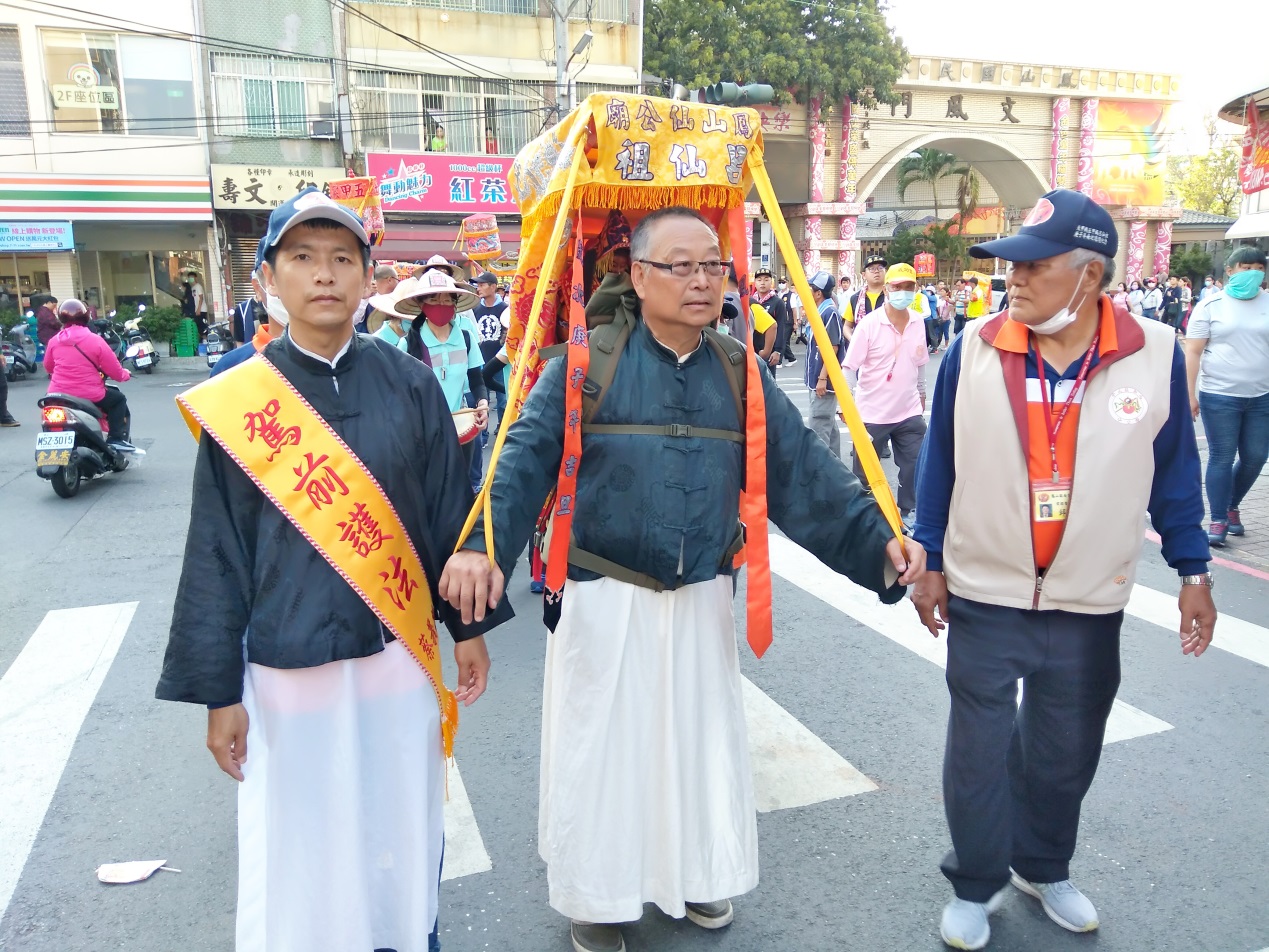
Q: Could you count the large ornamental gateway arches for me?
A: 1